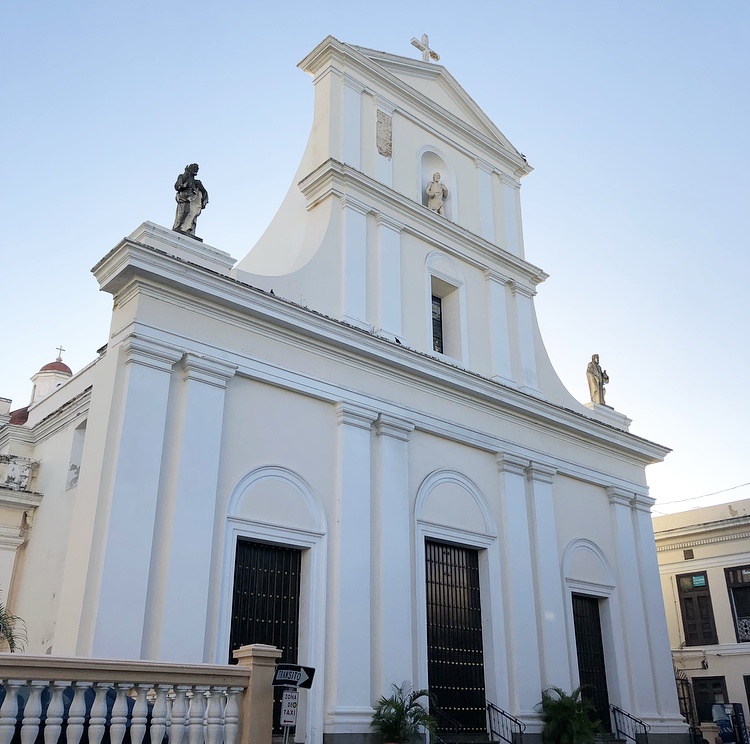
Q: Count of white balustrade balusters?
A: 12